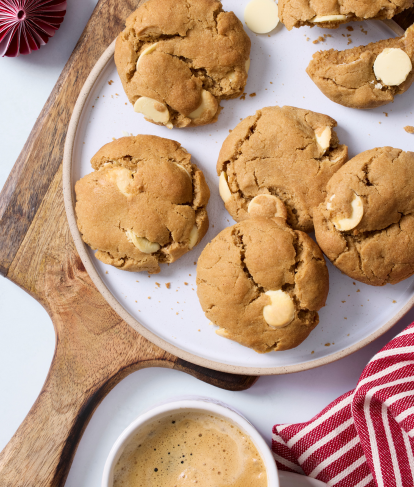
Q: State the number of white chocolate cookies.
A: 7